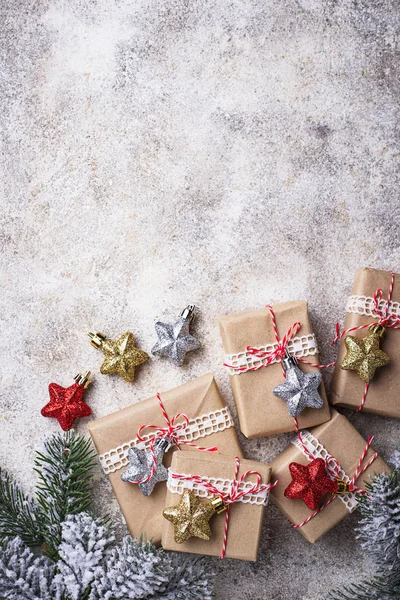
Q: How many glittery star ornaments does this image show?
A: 8